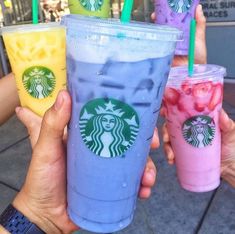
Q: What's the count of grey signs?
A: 1